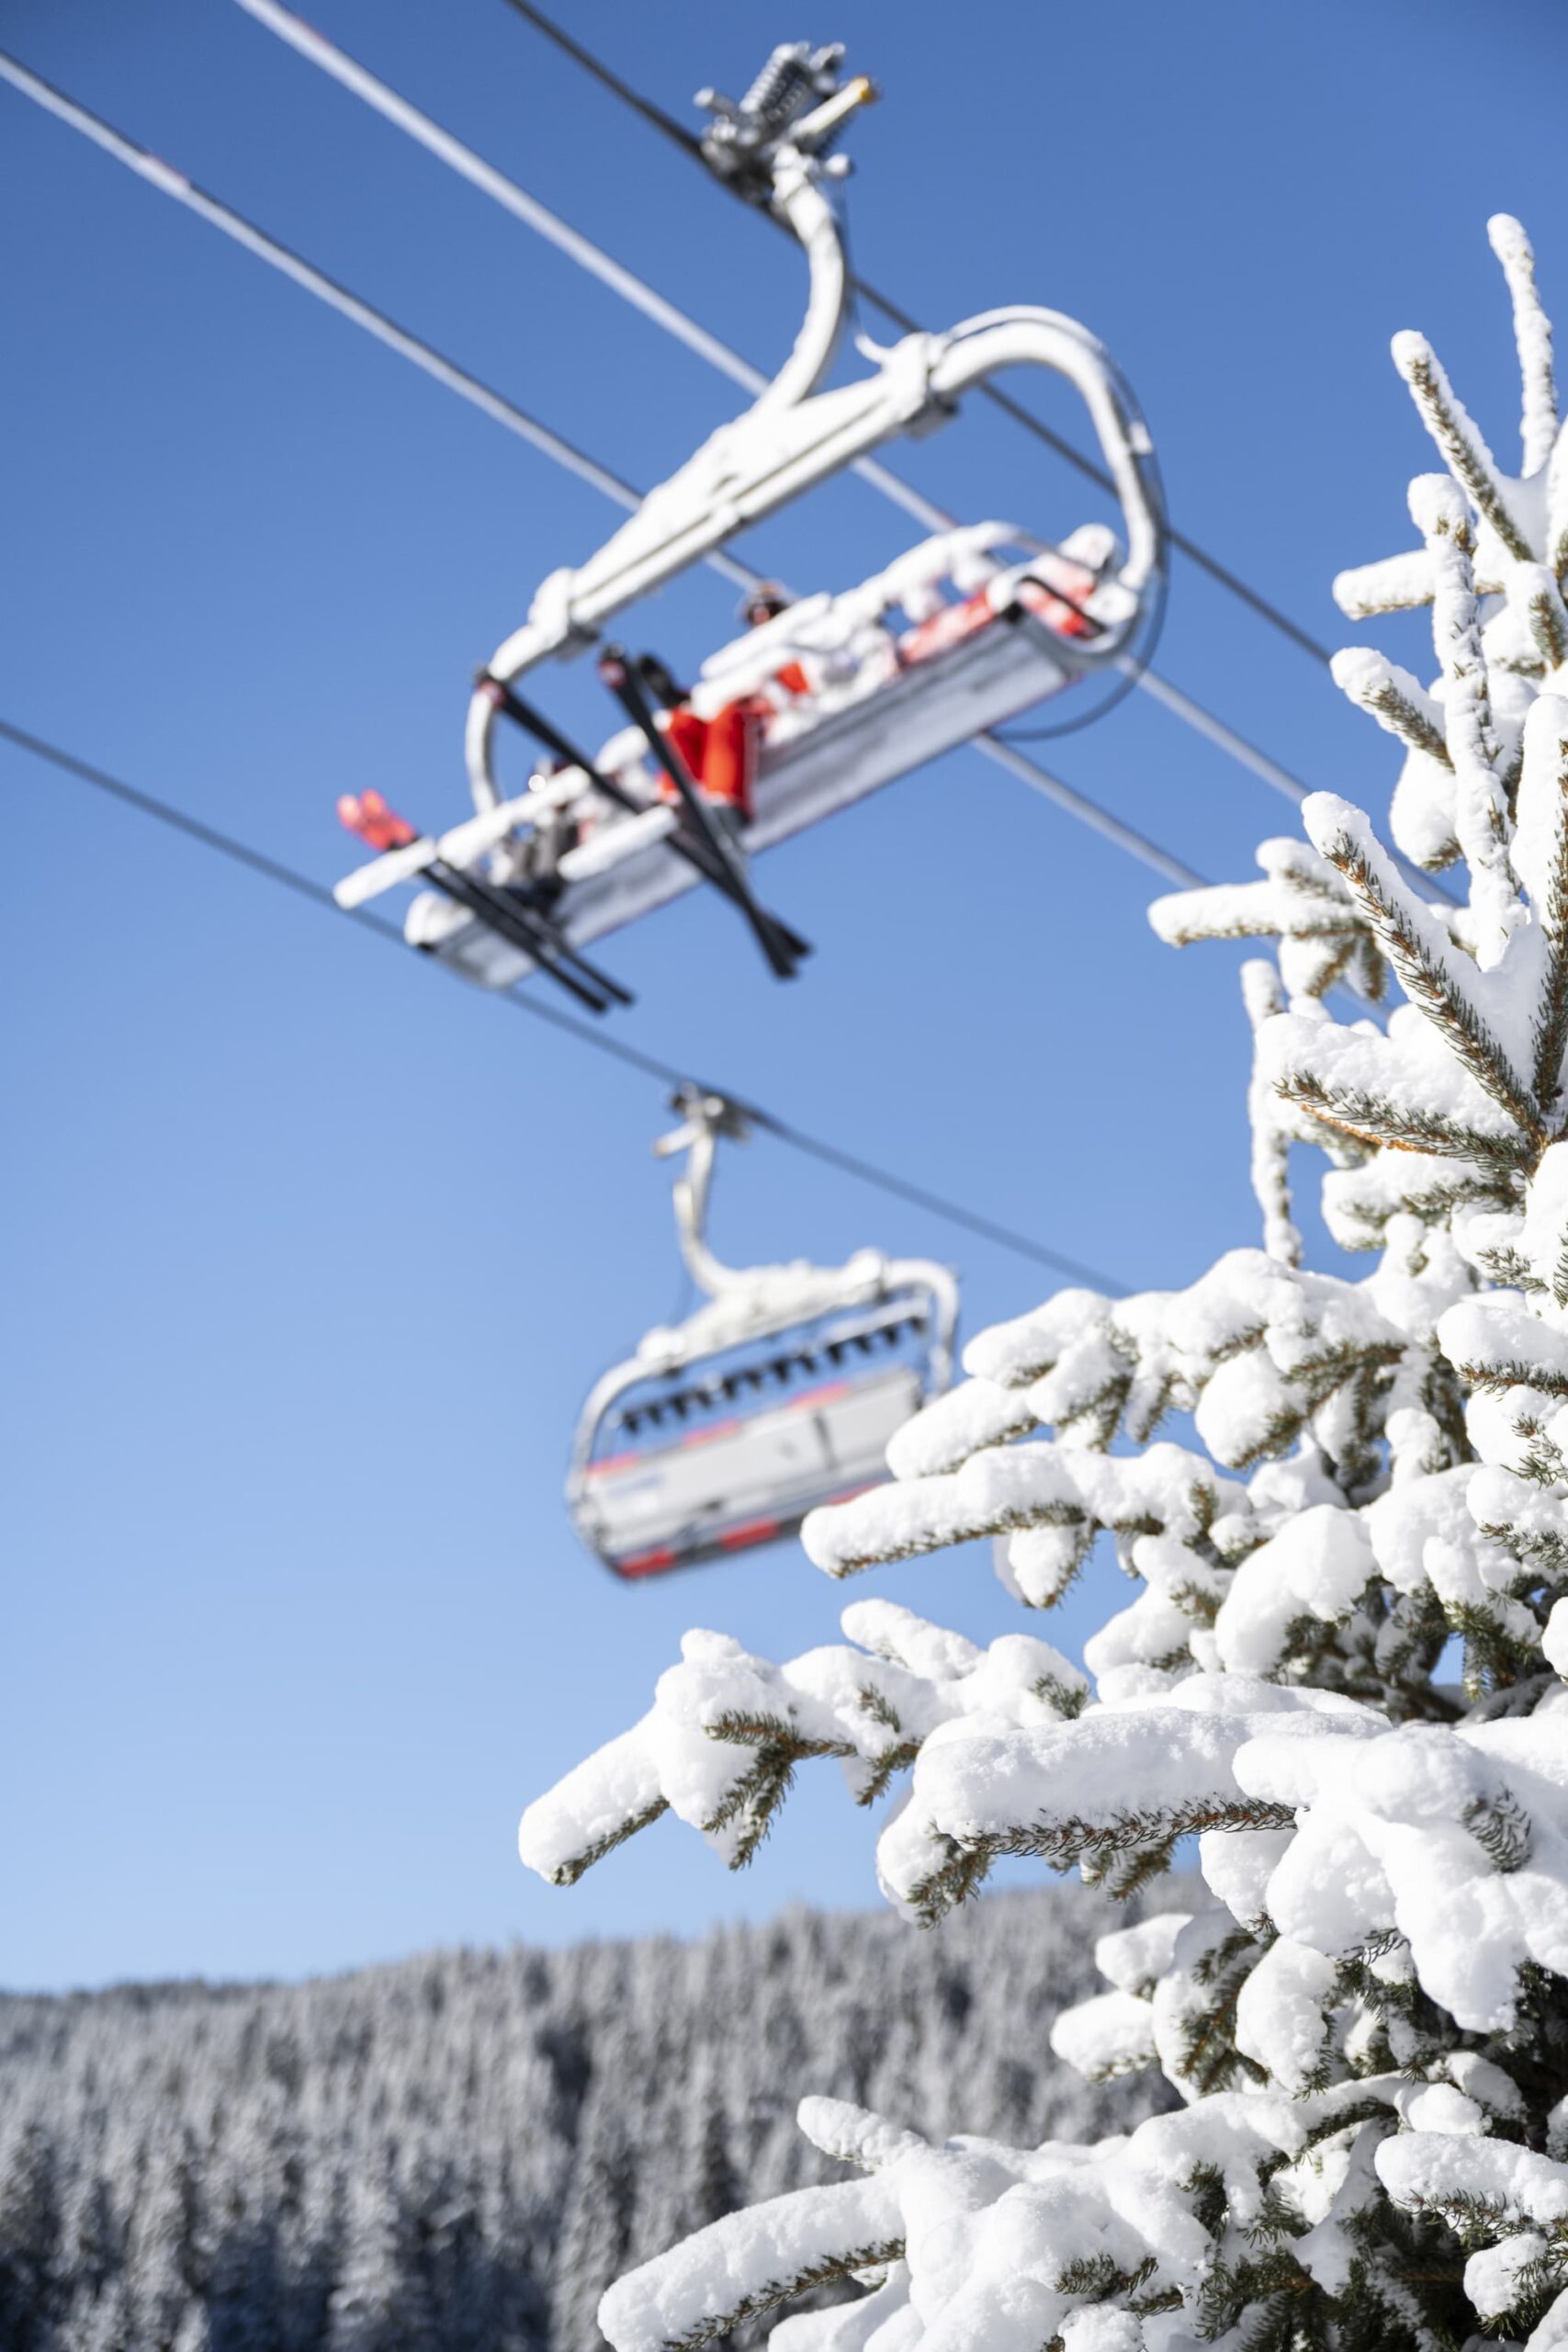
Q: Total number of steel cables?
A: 4